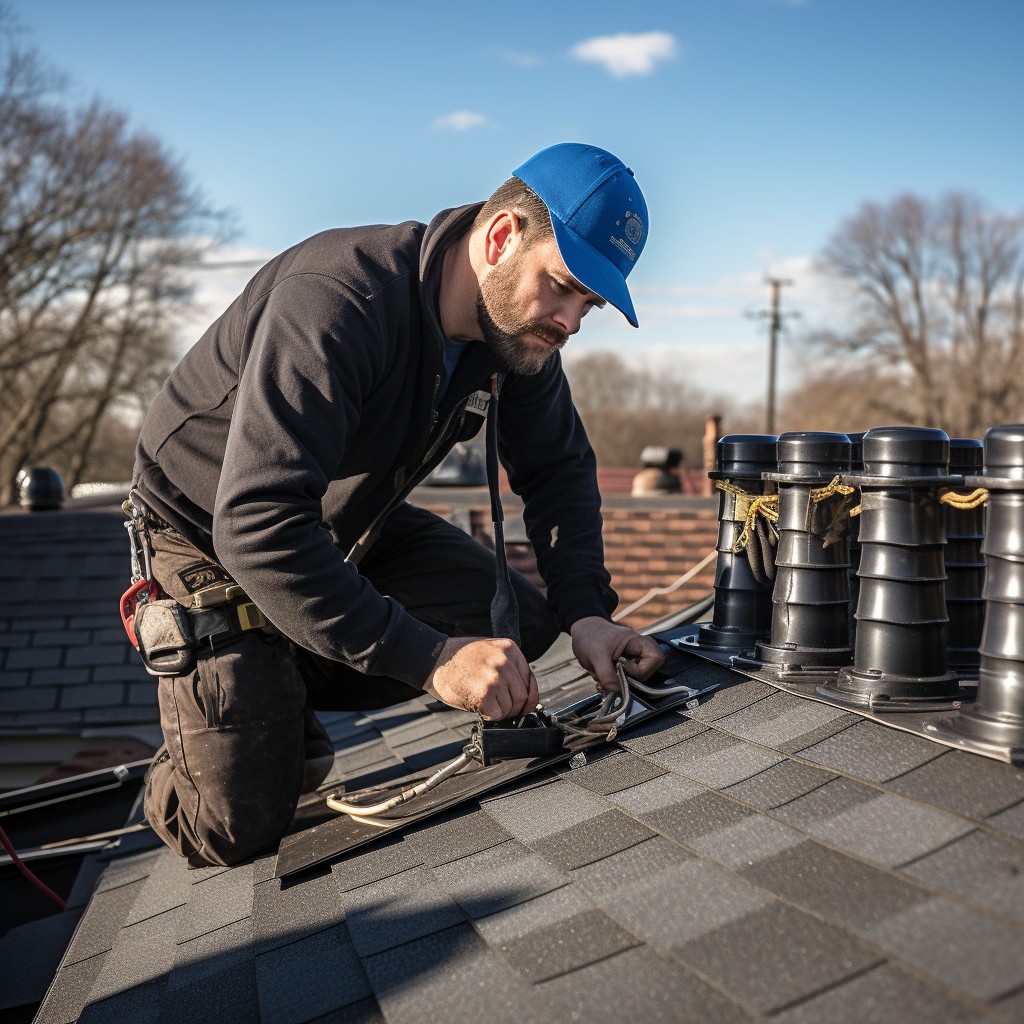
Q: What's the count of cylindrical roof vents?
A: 6